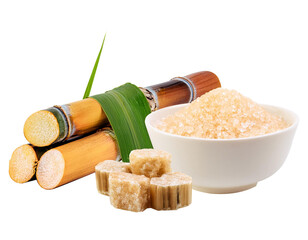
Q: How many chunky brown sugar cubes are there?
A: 4